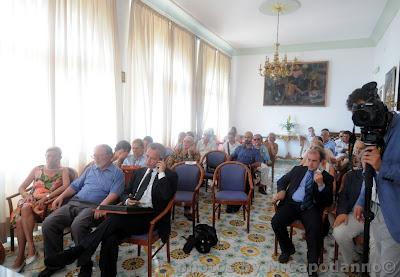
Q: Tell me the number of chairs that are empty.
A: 3